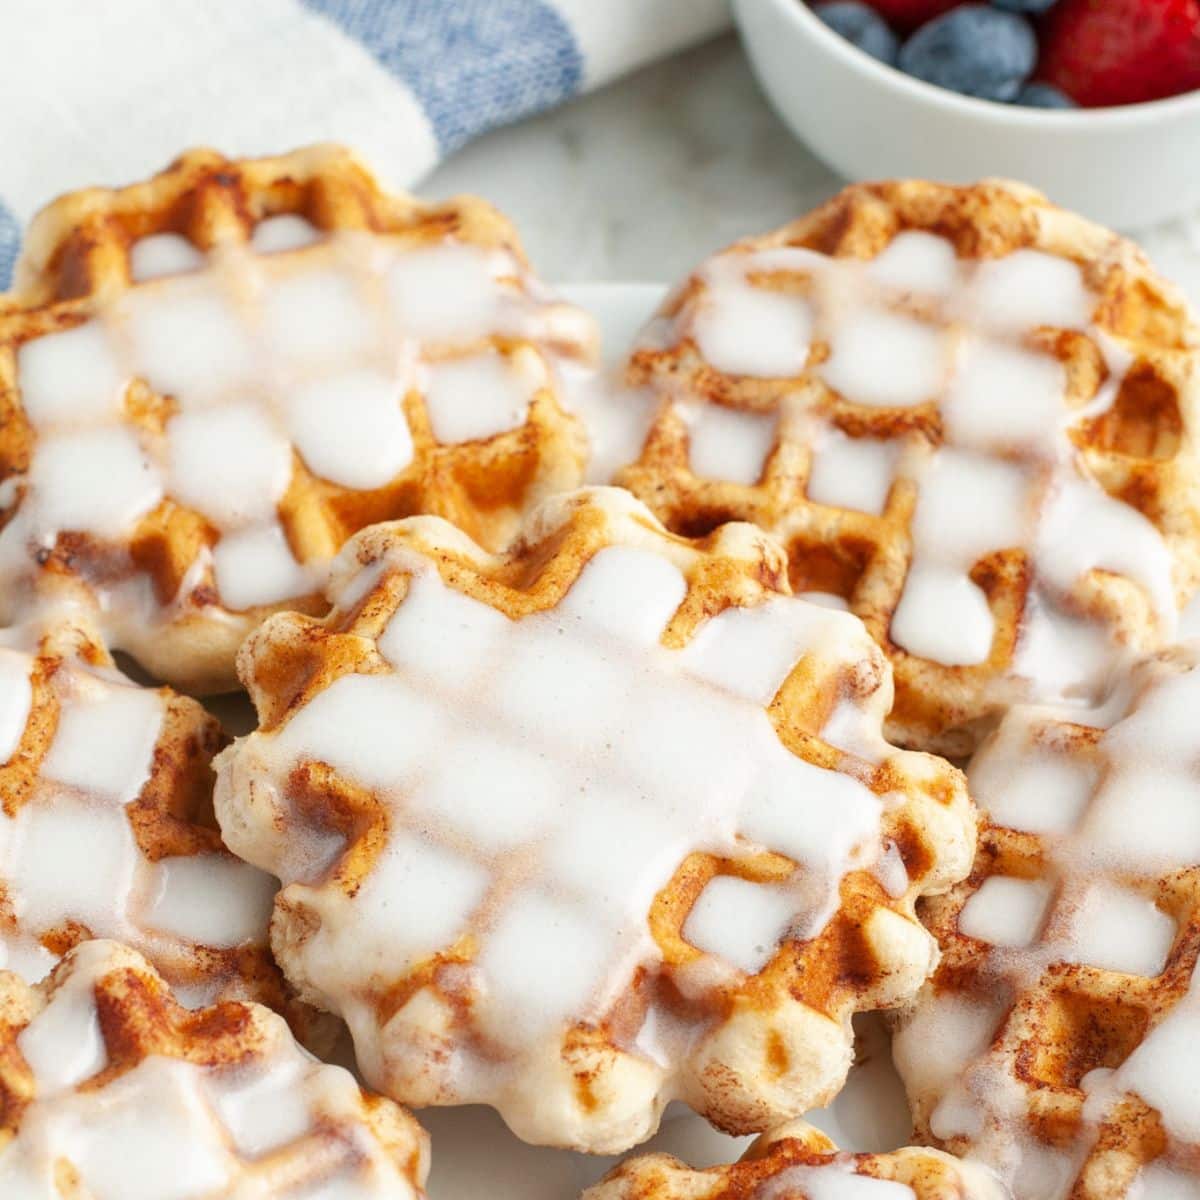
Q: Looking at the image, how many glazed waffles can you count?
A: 7